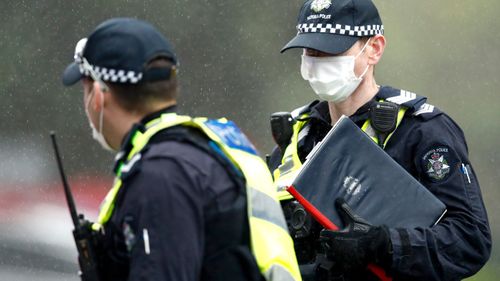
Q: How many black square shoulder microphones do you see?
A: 2